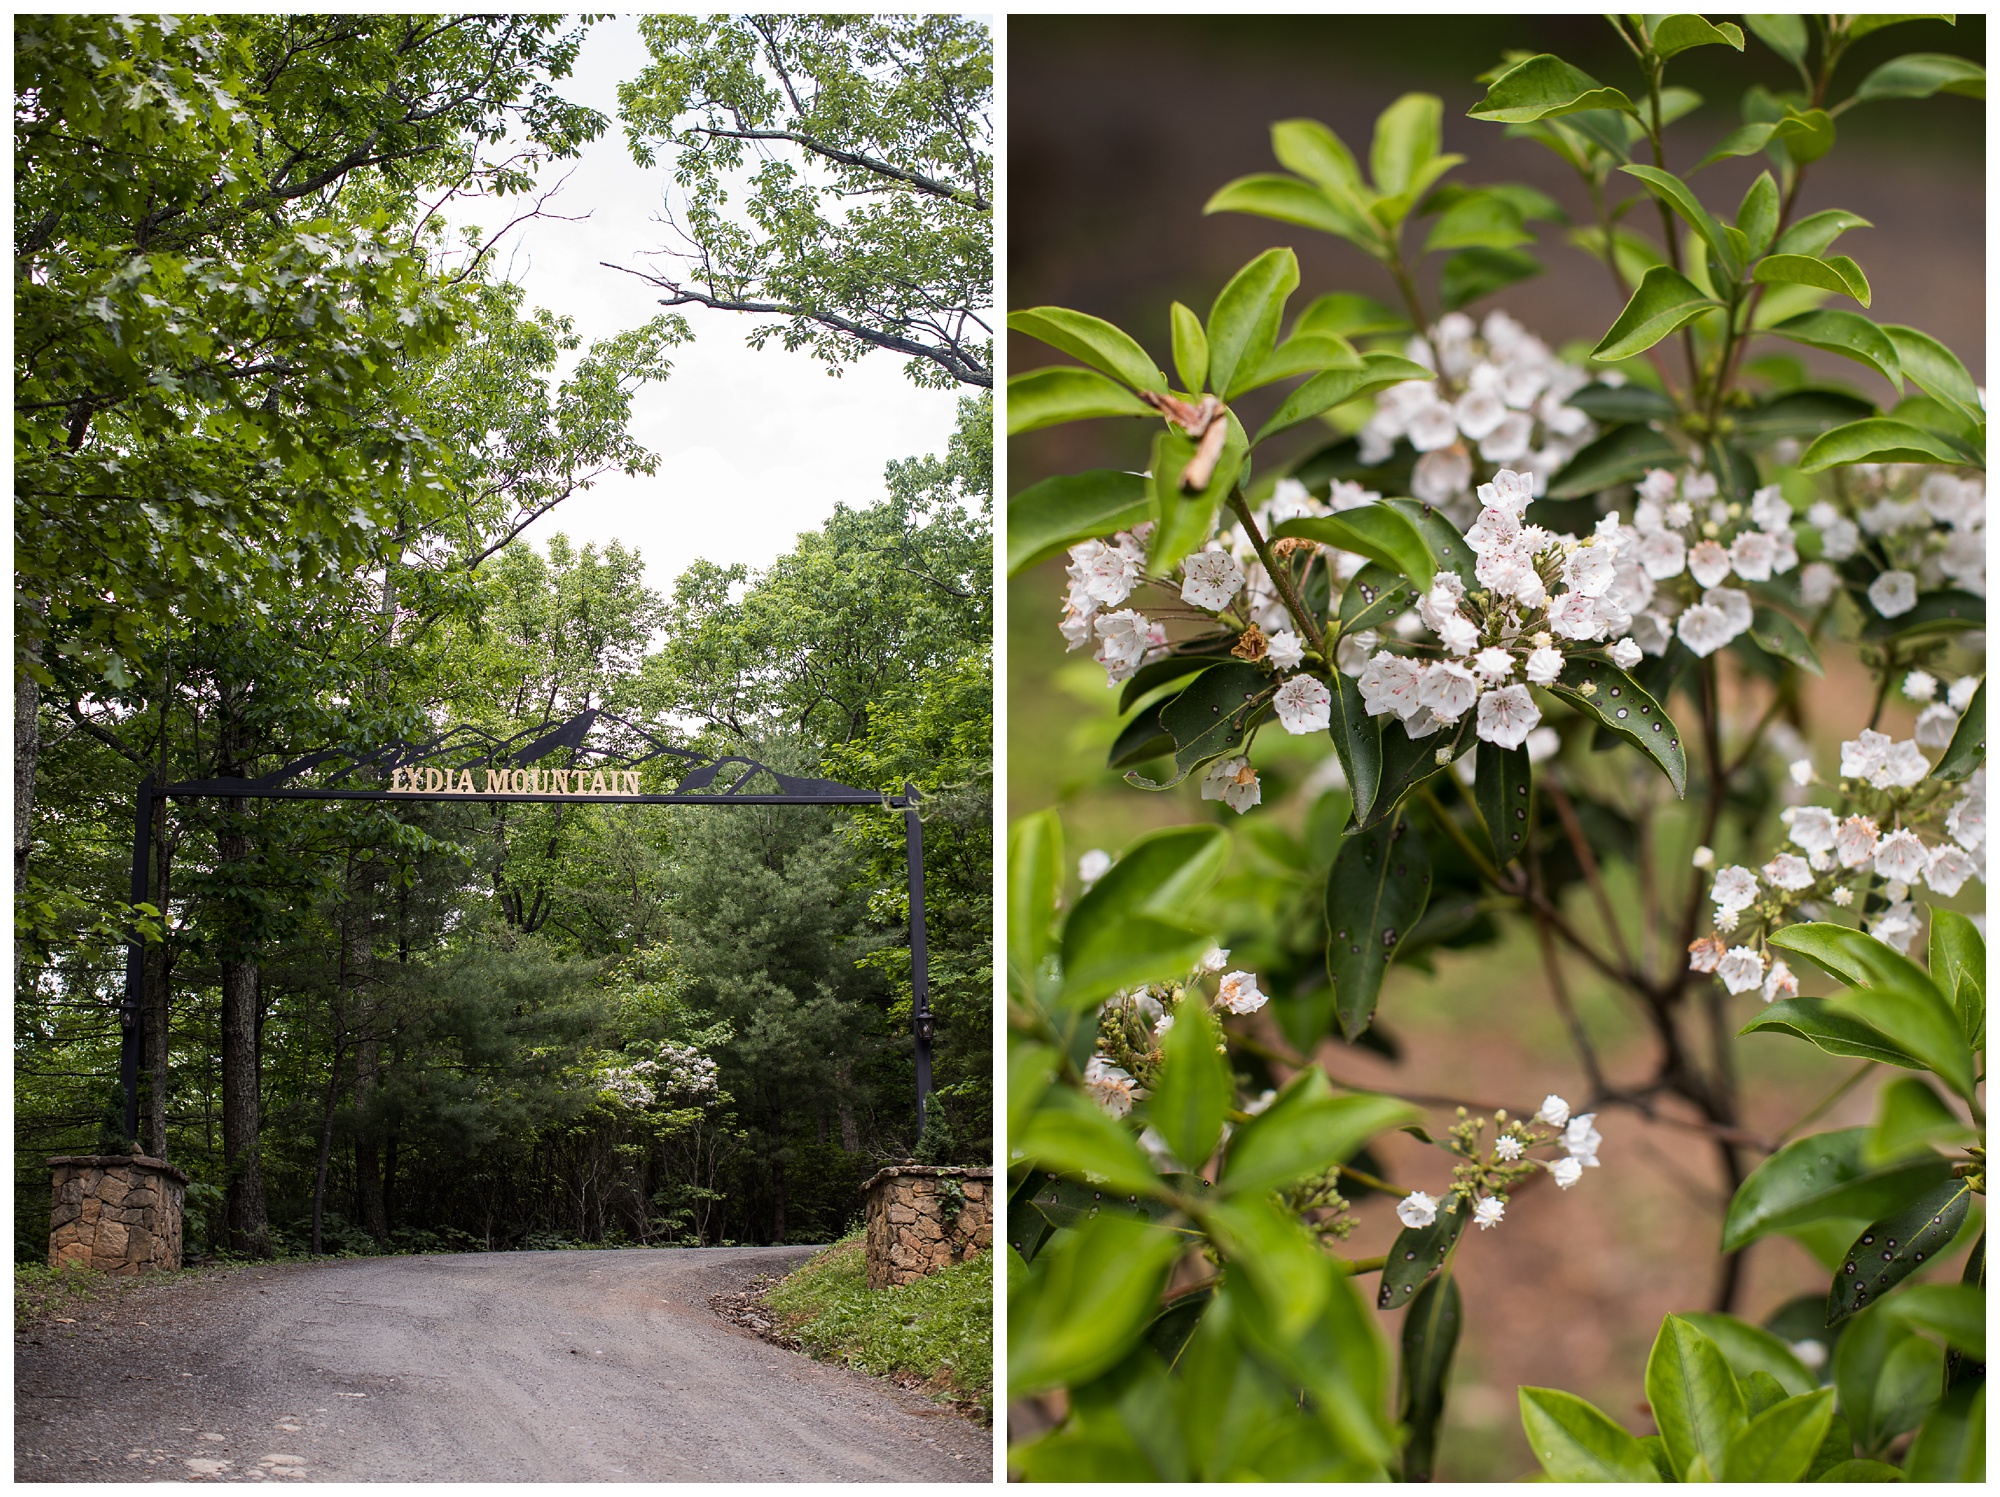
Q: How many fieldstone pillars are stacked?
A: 2